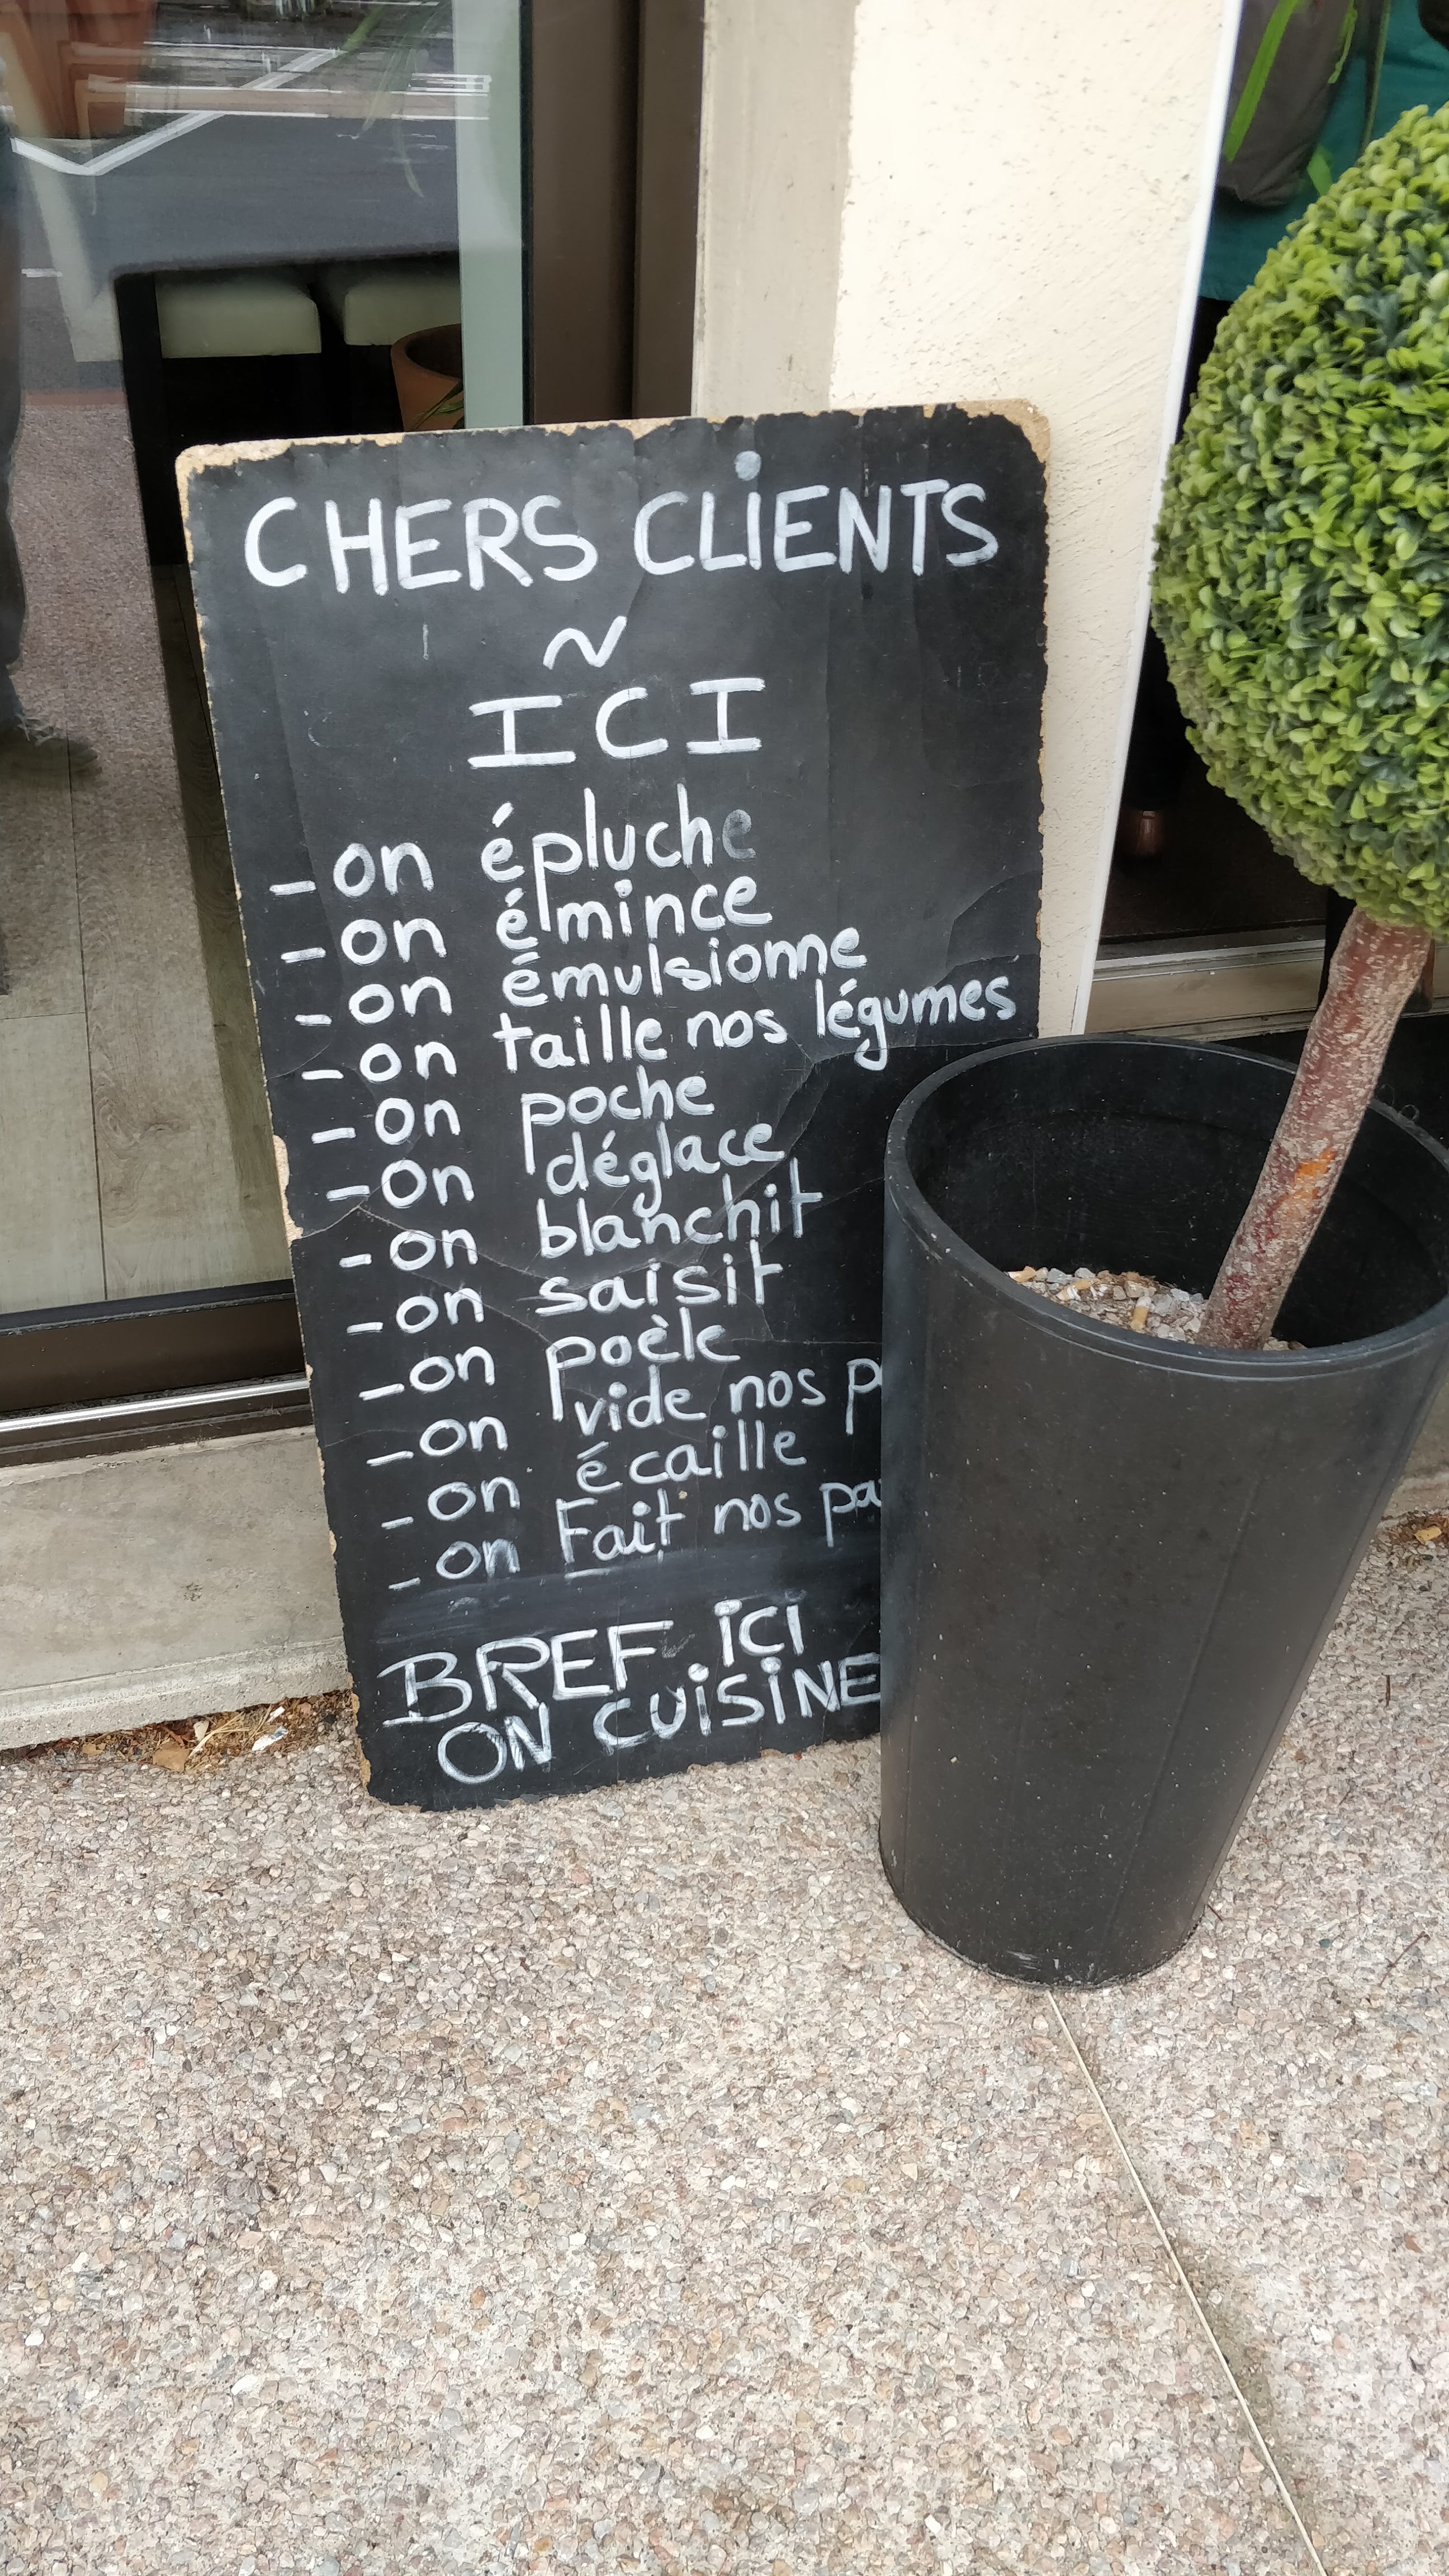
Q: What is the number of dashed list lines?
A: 12